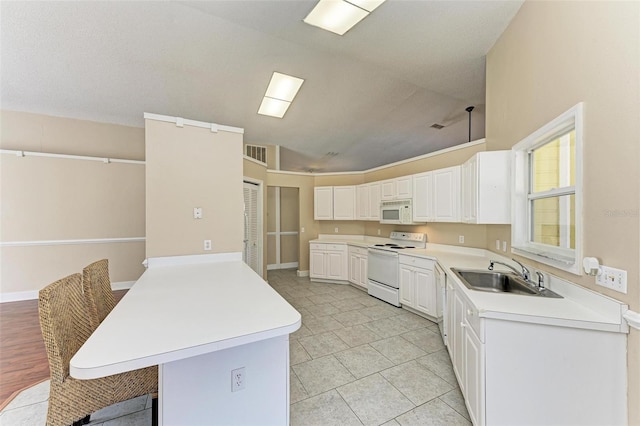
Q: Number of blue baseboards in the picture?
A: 0